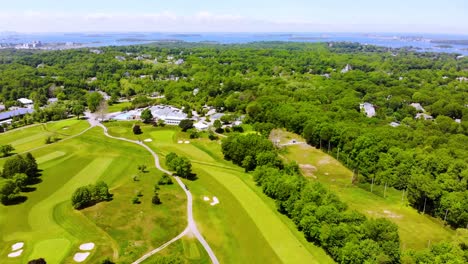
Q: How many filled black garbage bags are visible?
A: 0